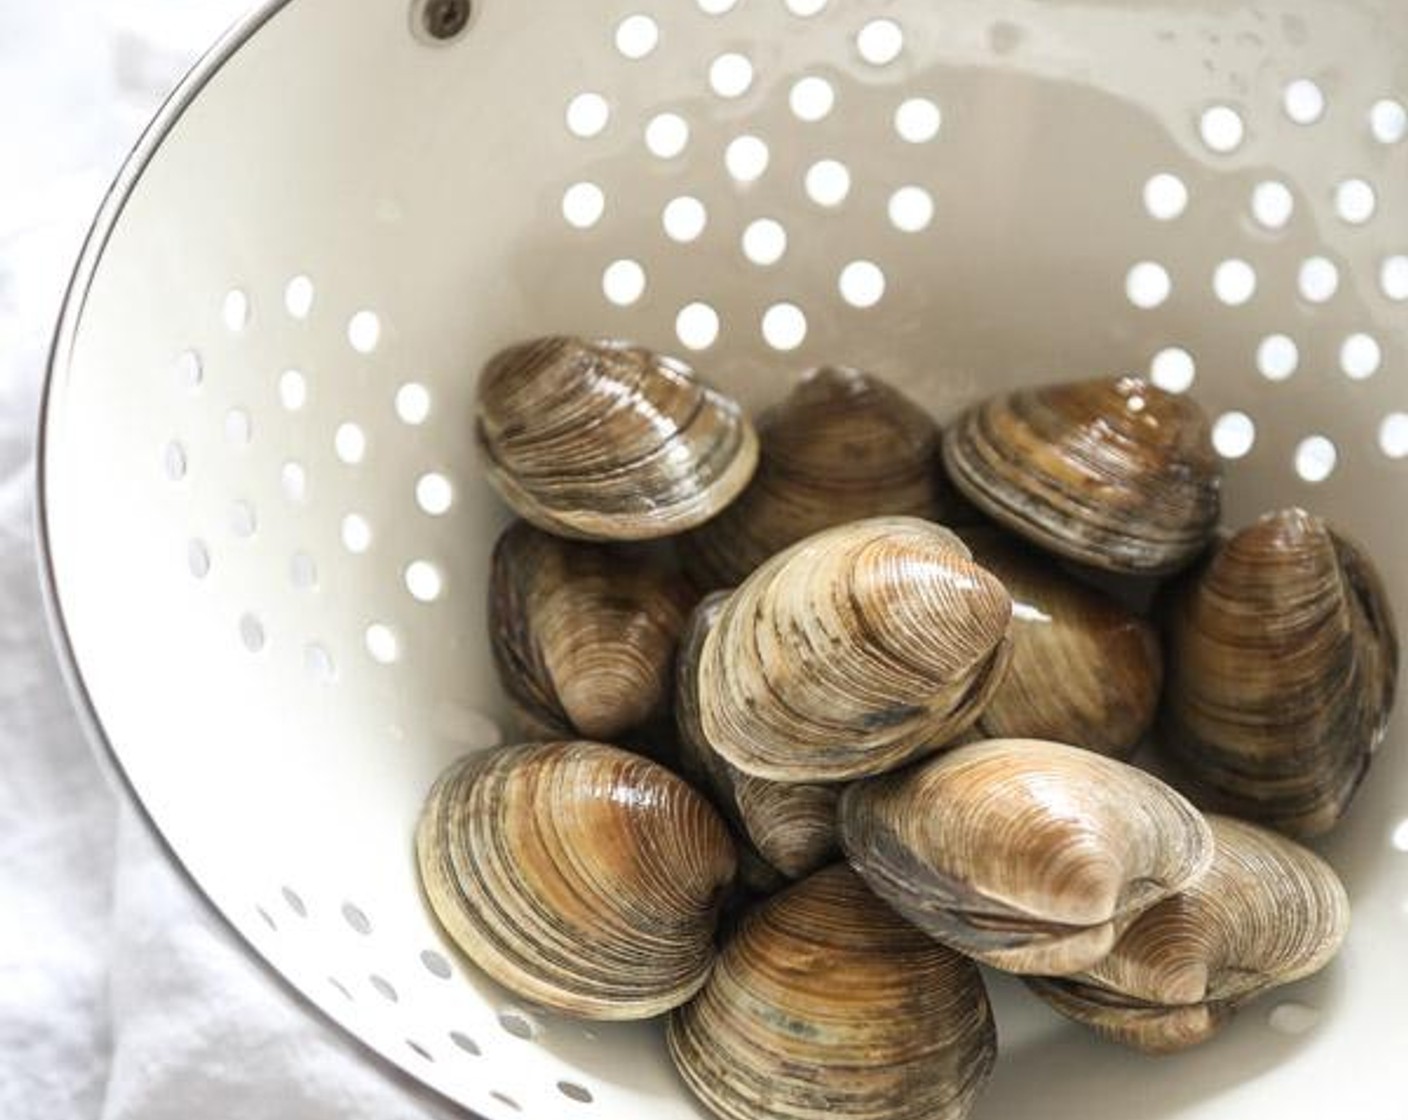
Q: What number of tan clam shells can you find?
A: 12